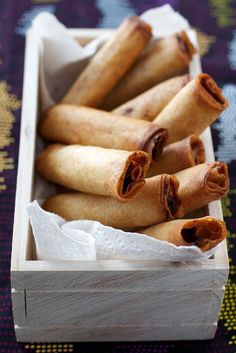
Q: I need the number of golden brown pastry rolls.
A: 10